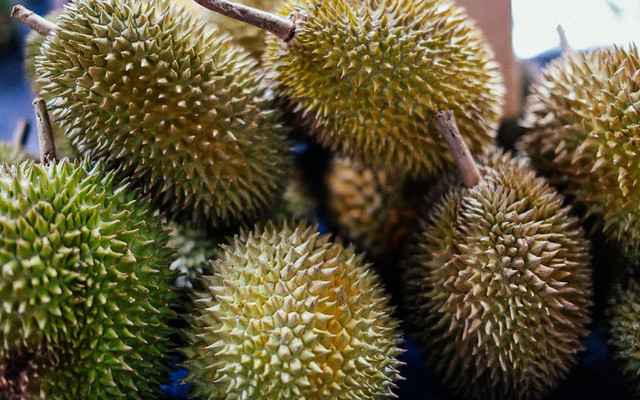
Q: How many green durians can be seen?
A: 1